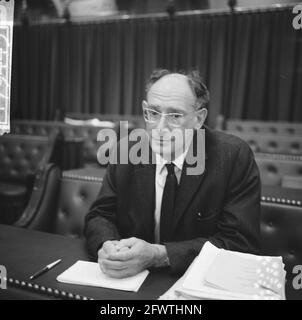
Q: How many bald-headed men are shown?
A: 1